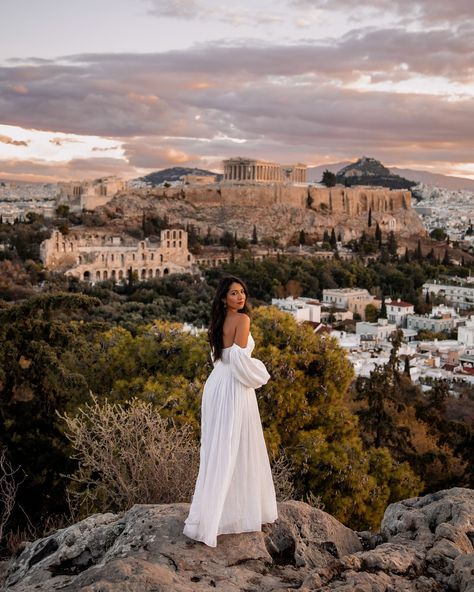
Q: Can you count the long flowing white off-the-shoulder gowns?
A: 1